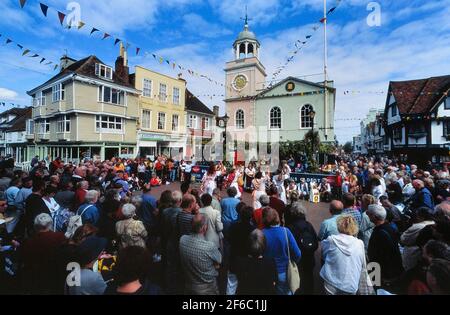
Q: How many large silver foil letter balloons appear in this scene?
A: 0